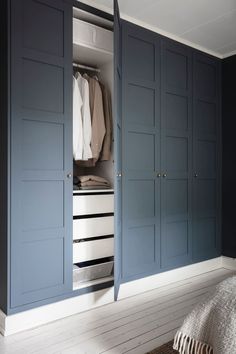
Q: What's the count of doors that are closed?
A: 4